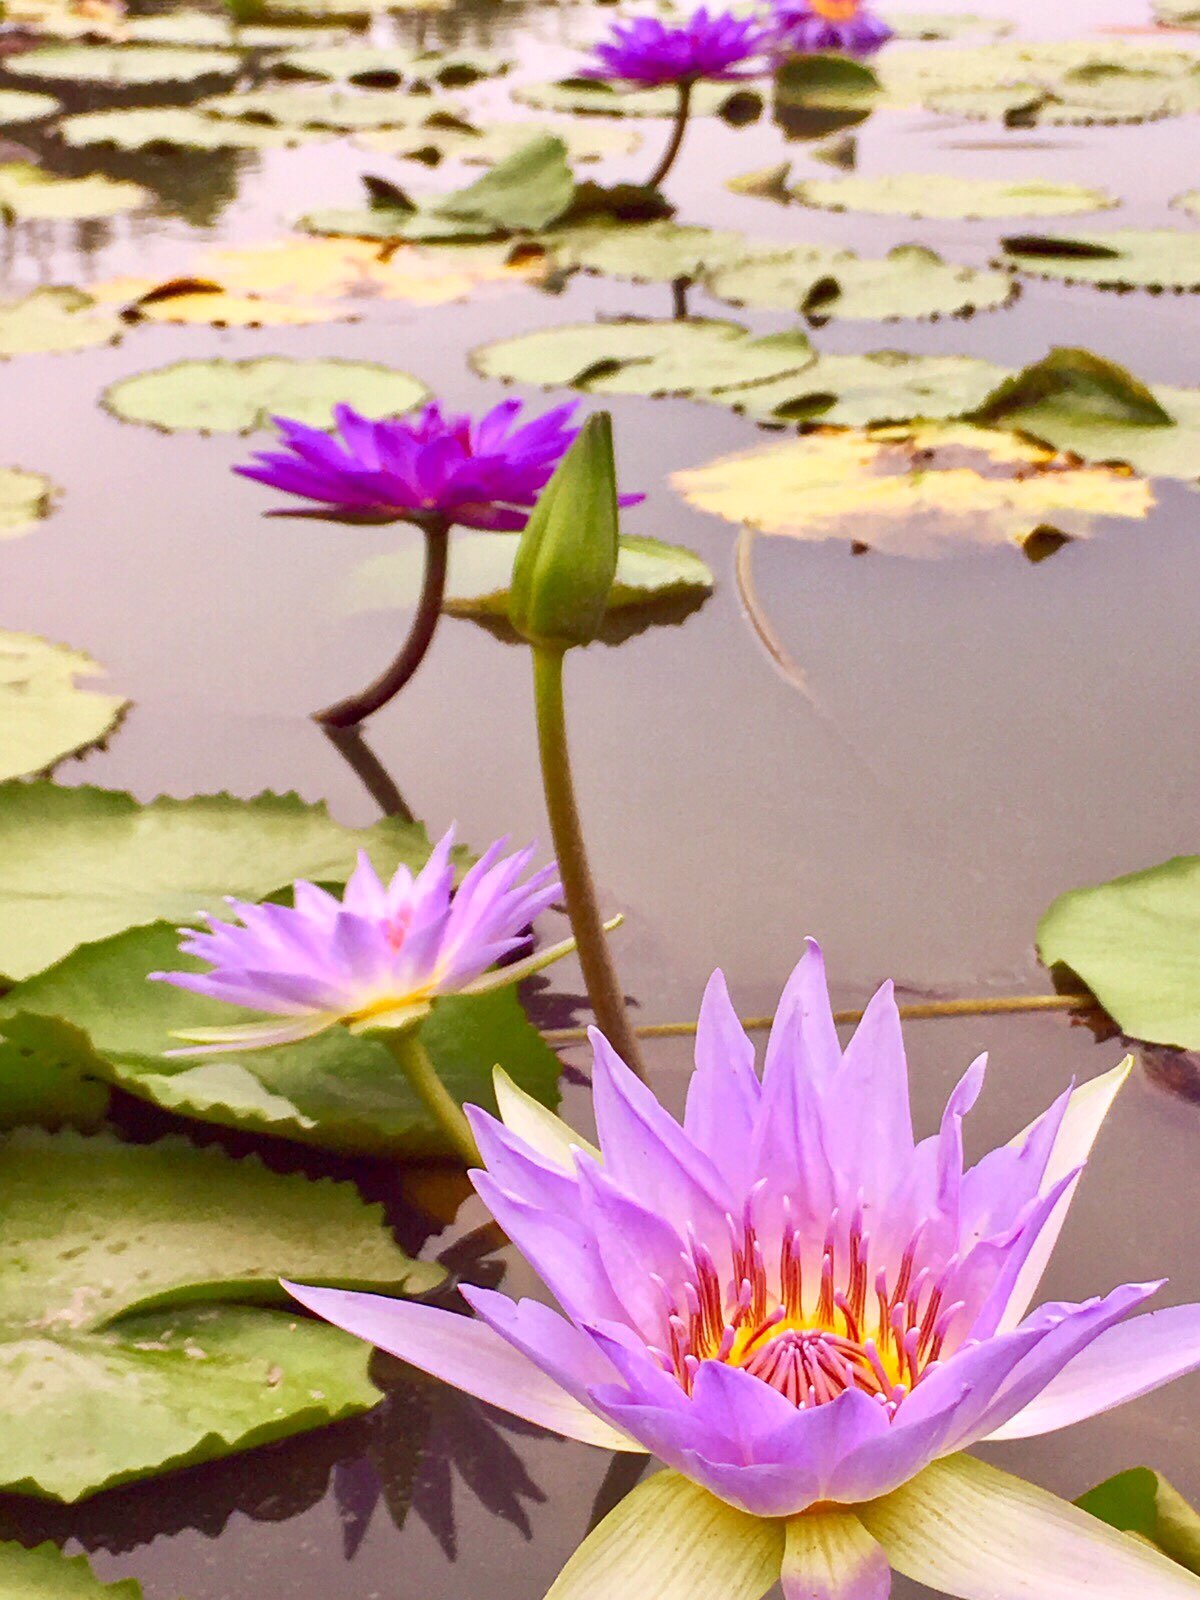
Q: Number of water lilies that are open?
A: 5